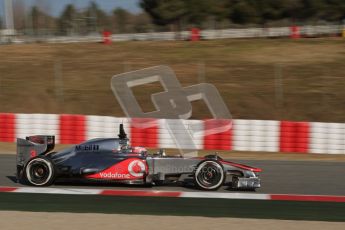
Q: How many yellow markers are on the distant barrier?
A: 1